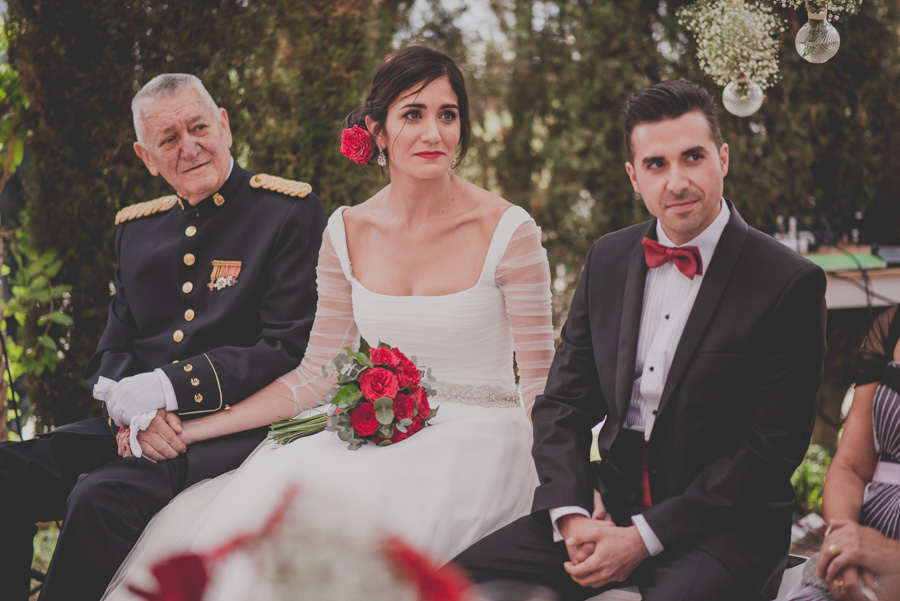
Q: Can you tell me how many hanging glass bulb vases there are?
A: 2